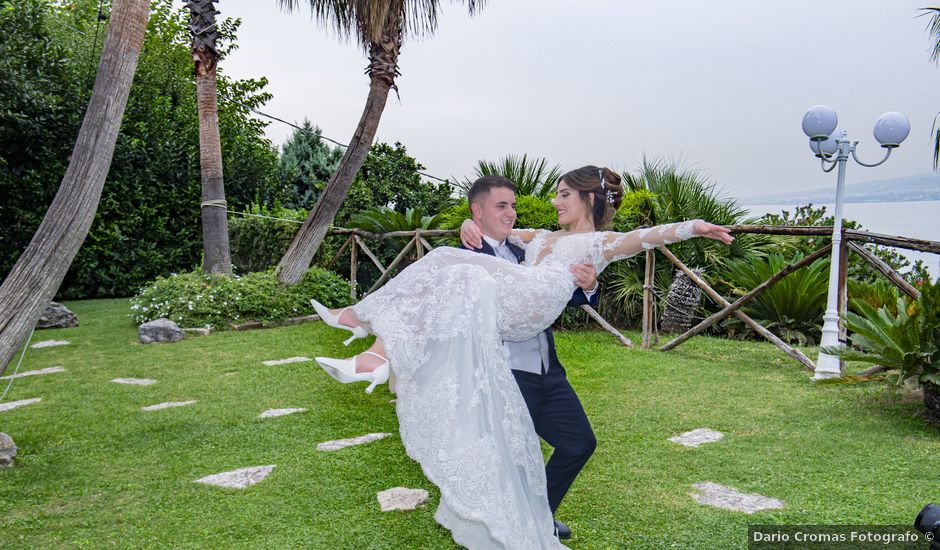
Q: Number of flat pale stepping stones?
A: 12